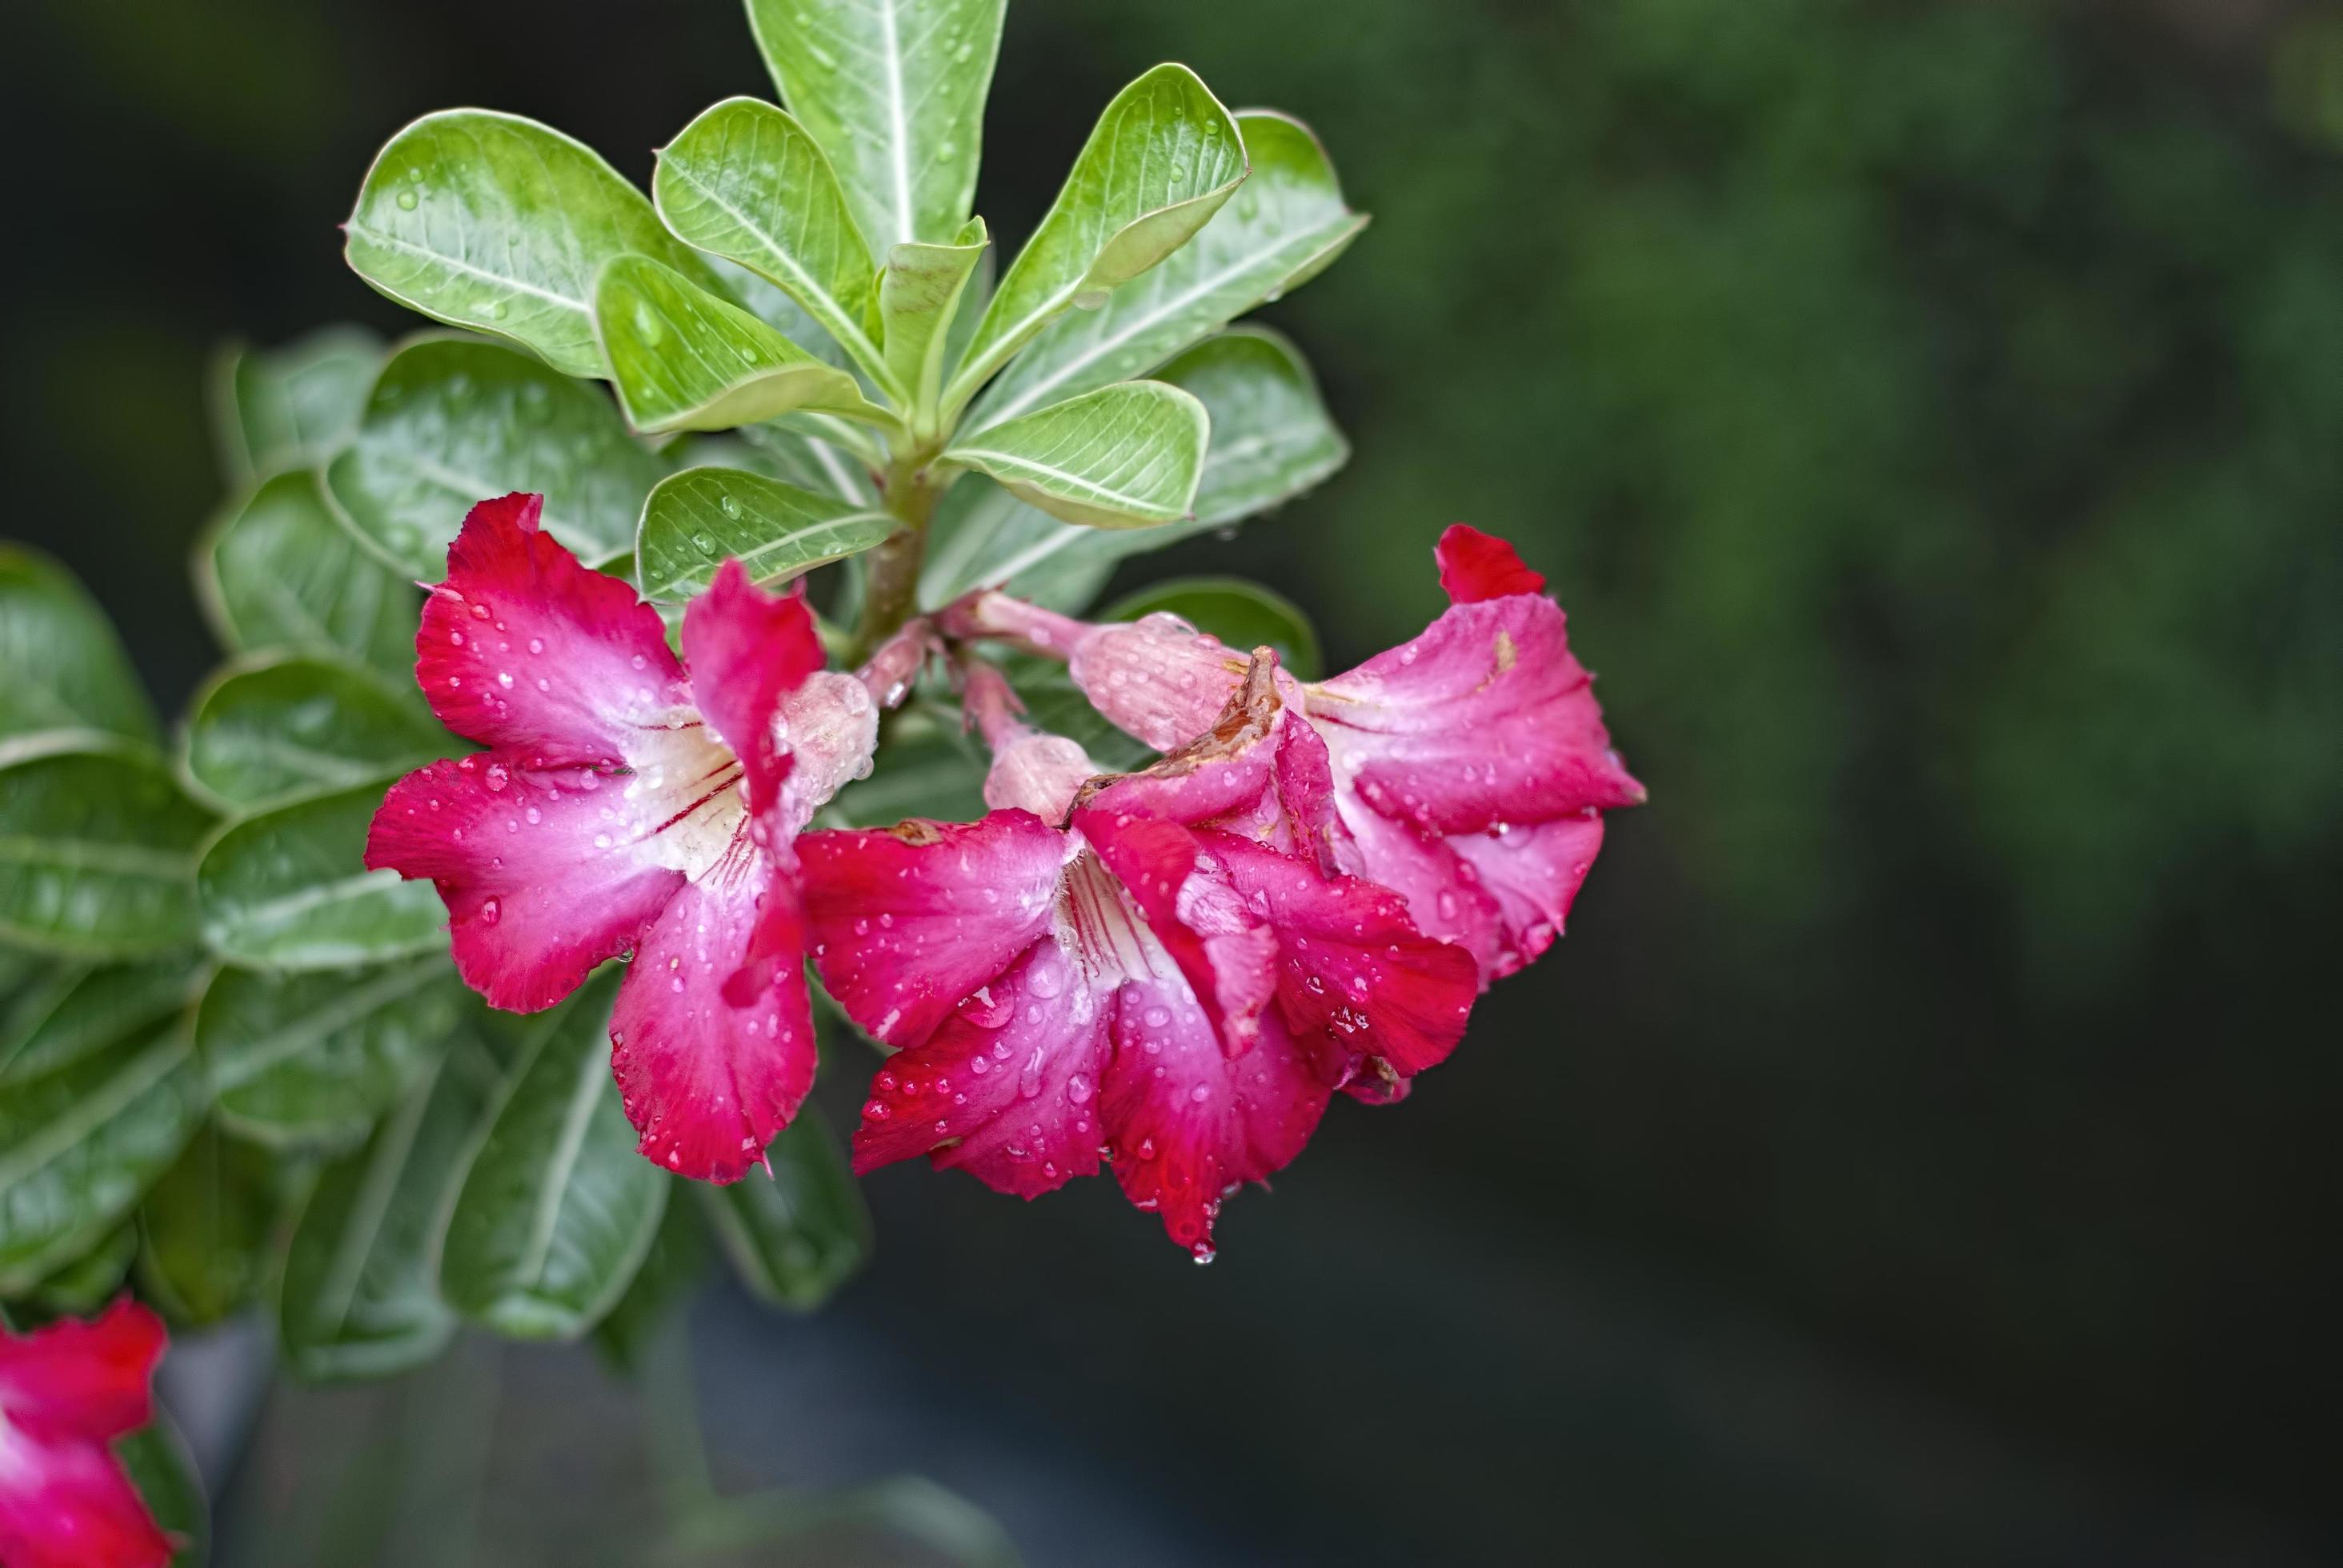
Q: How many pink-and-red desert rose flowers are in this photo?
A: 4